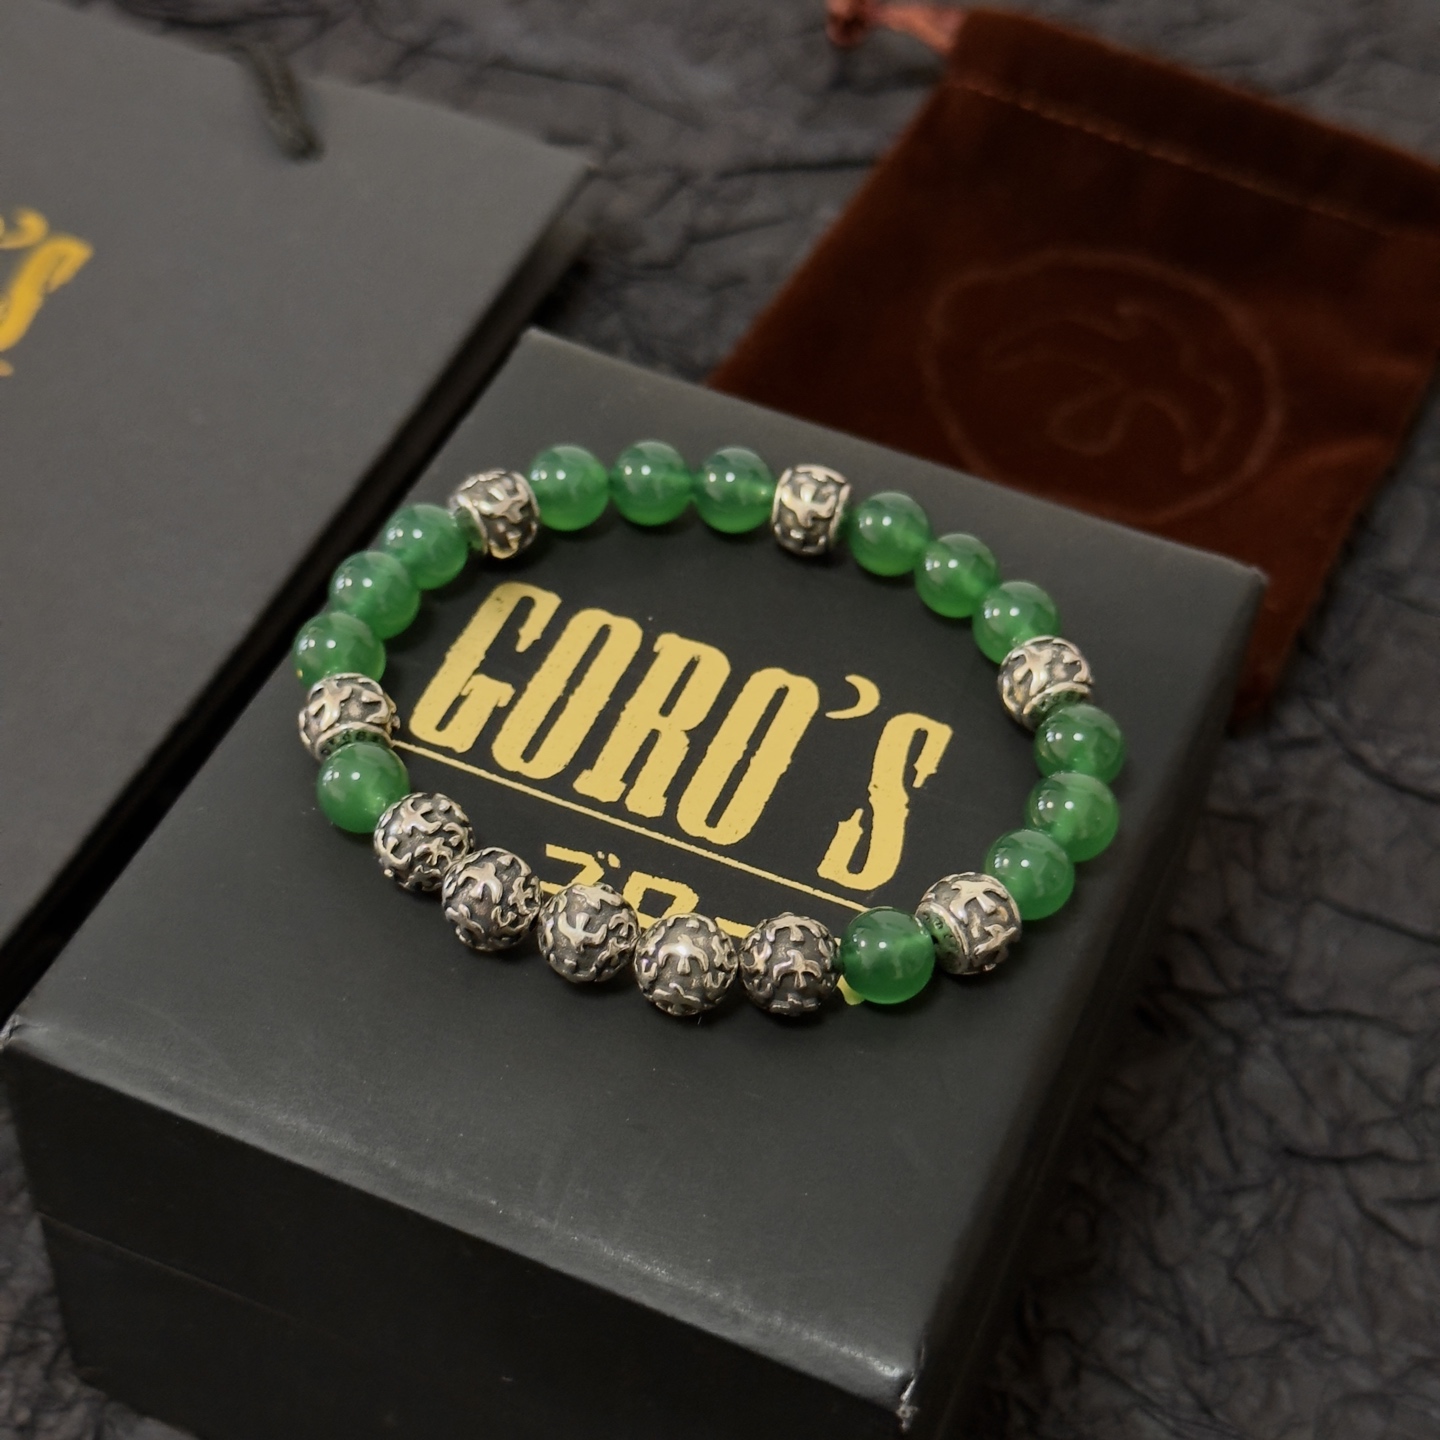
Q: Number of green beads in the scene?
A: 14